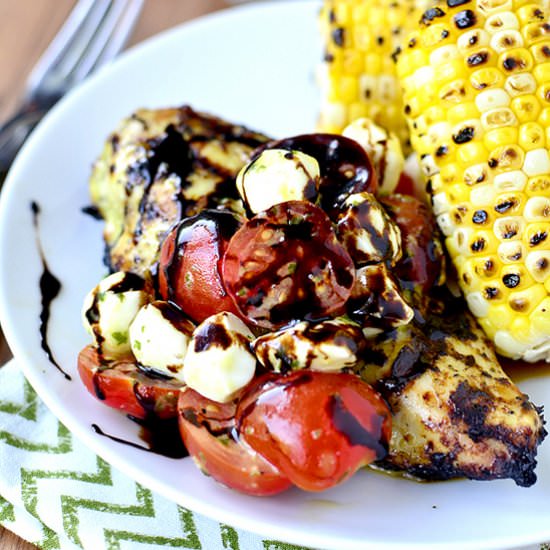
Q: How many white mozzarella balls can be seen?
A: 8